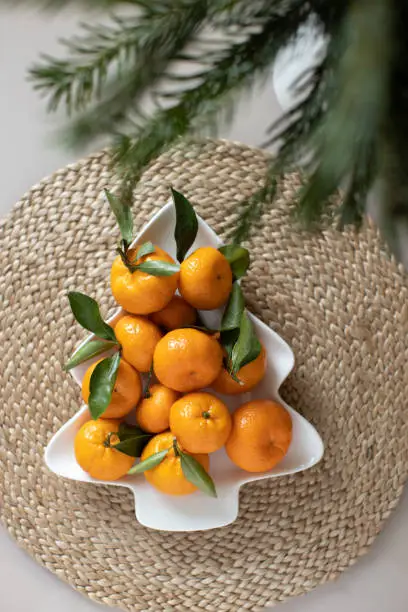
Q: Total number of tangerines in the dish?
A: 12